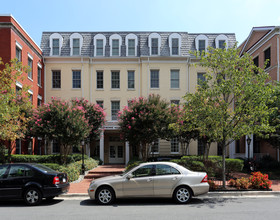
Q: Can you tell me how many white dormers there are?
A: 9